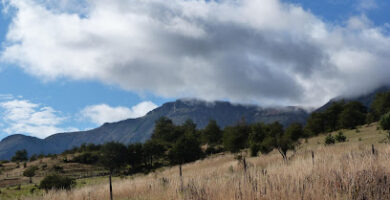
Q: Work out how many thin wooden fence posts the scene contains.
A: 5